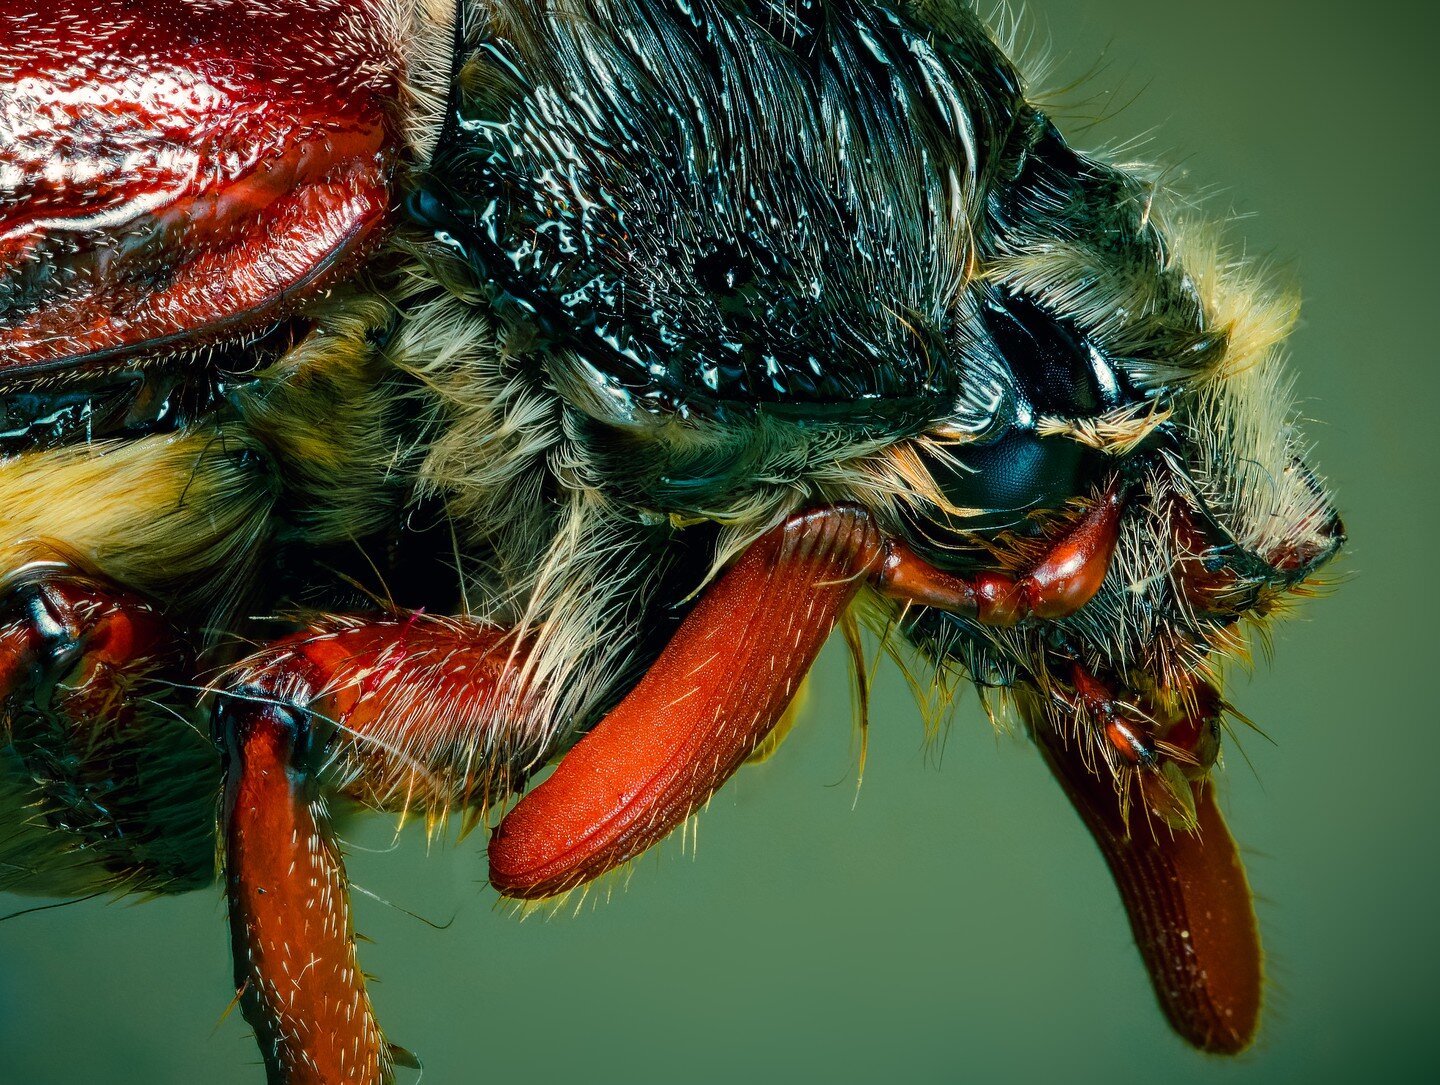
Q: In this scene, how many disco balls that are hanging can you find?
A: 0